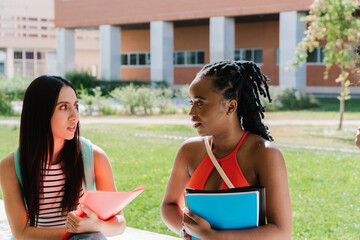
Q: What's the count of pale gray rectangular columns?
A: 5